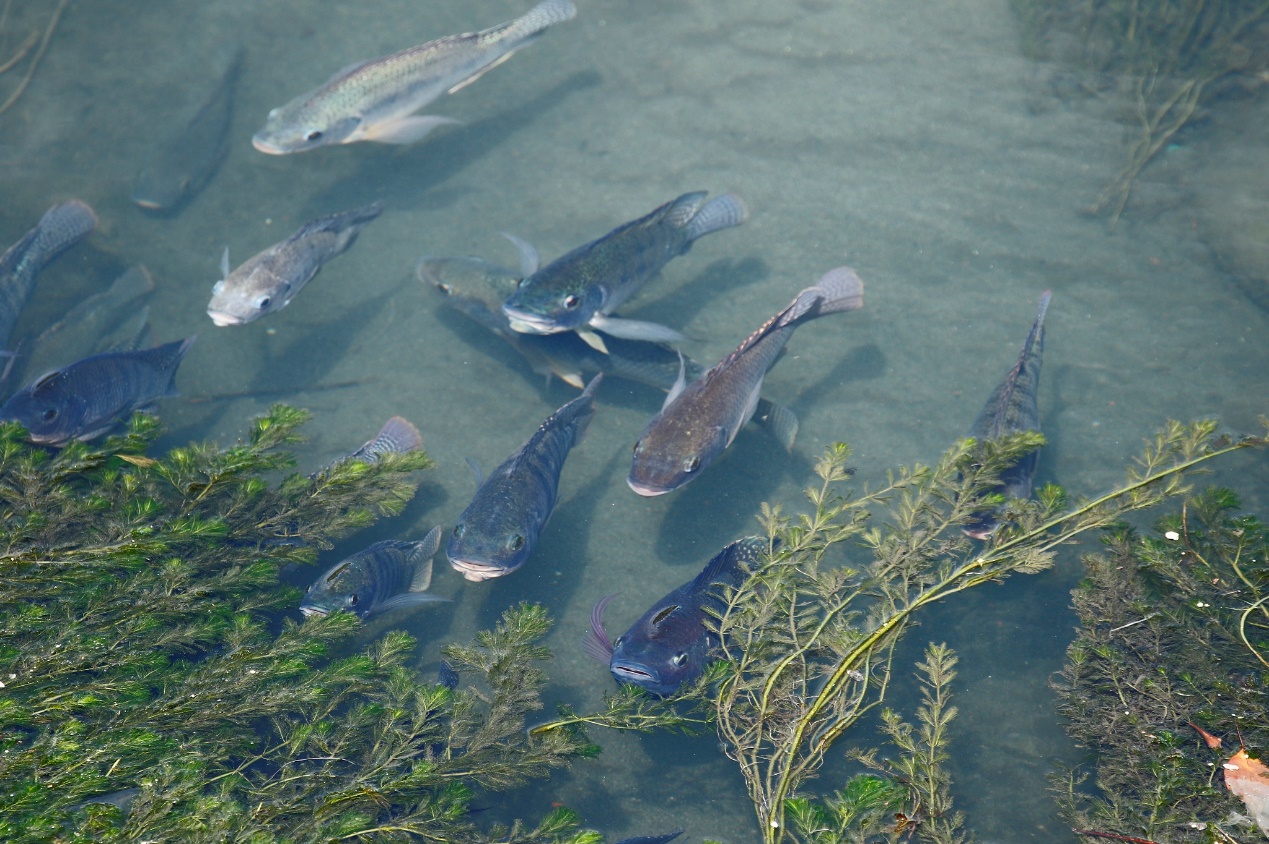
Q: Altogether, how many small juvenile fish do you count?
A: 0